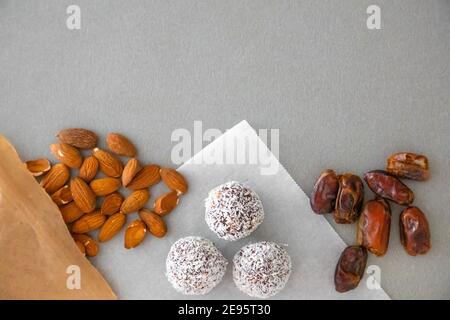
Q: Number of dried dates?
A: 7